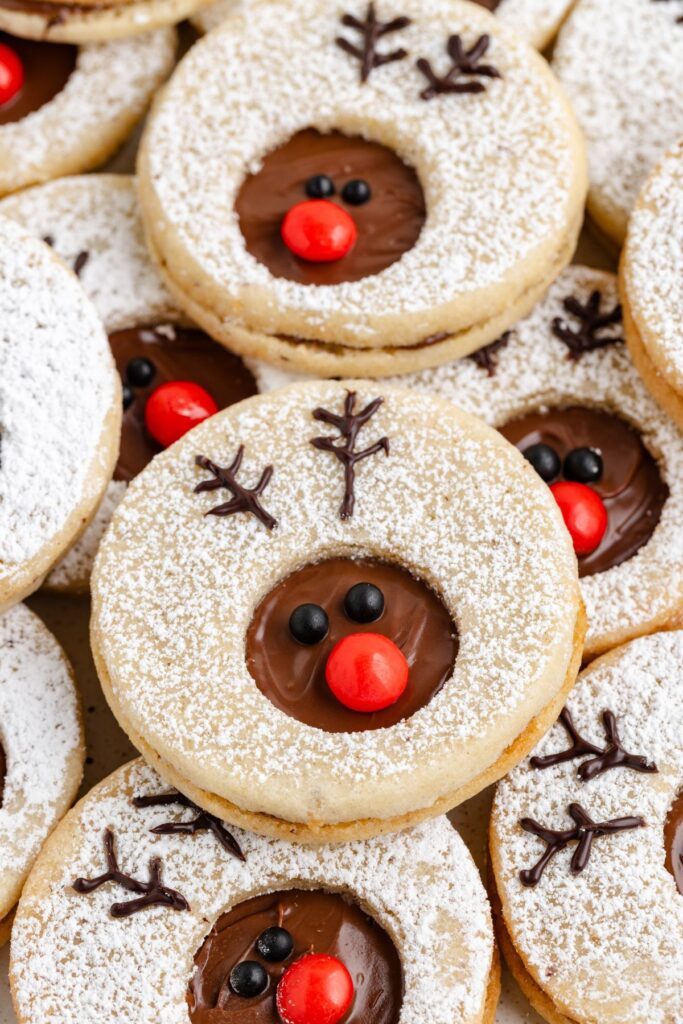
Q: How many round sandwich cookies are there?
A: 13